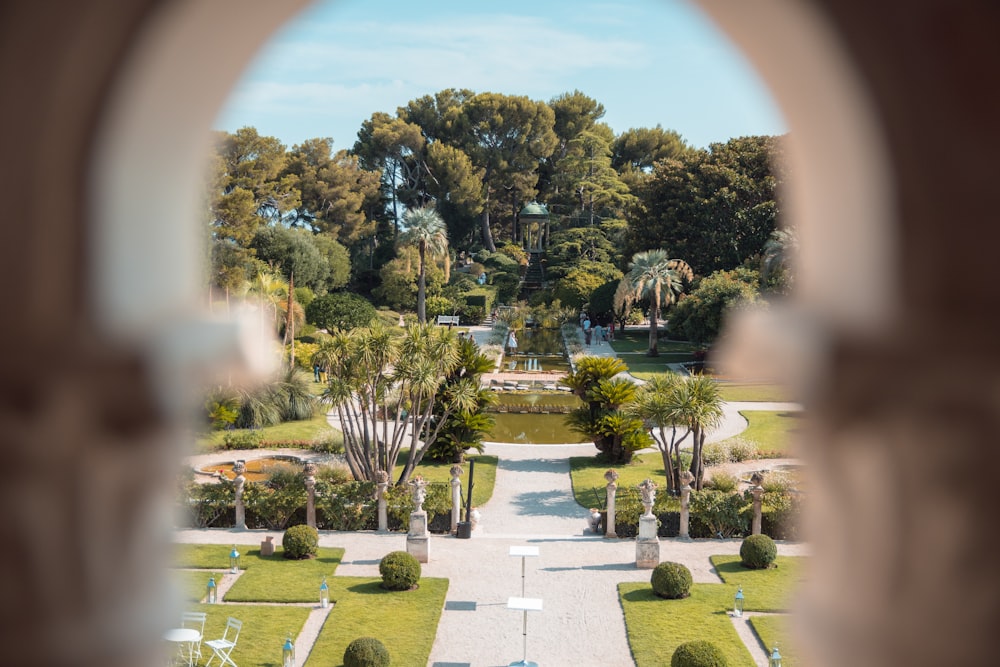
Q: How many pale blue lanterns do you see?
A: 6